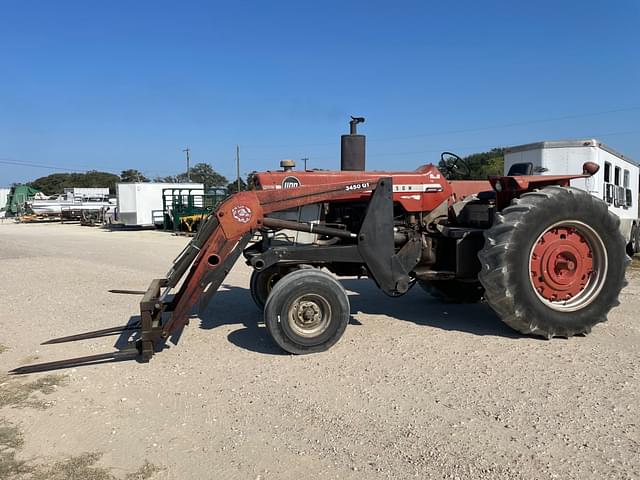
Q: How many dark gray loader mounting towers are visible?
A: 1